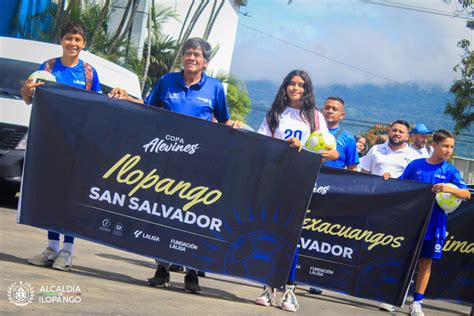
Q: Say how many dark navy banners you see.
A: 3